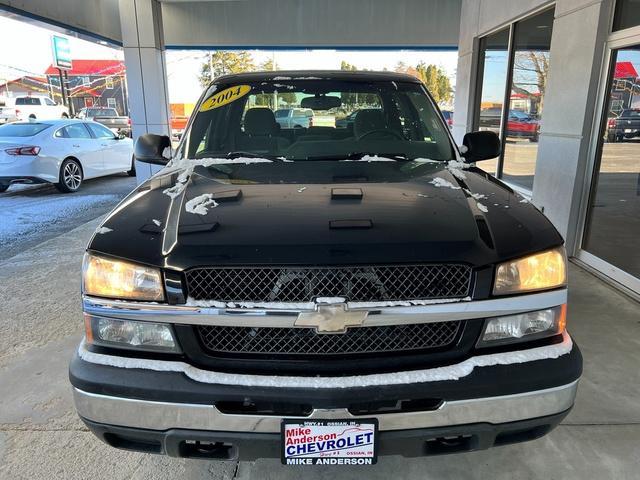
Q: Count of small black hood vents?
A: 4